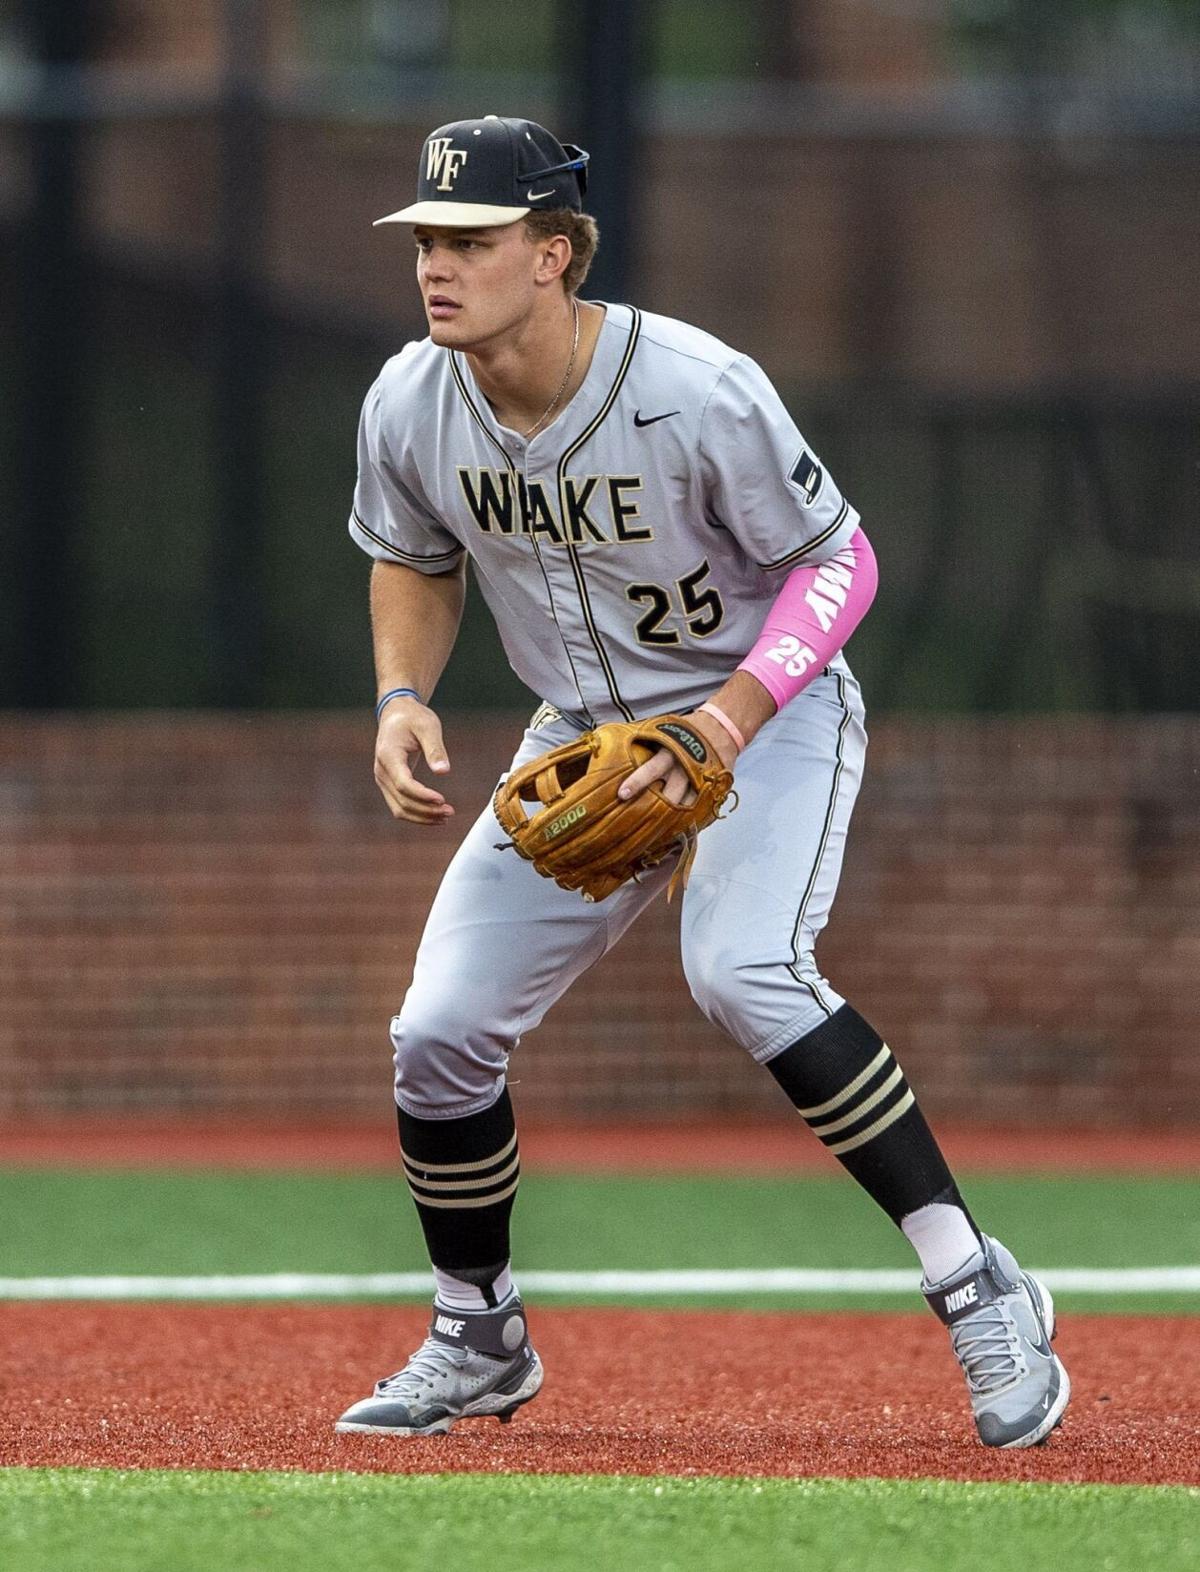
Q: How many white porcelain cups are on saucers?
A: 0